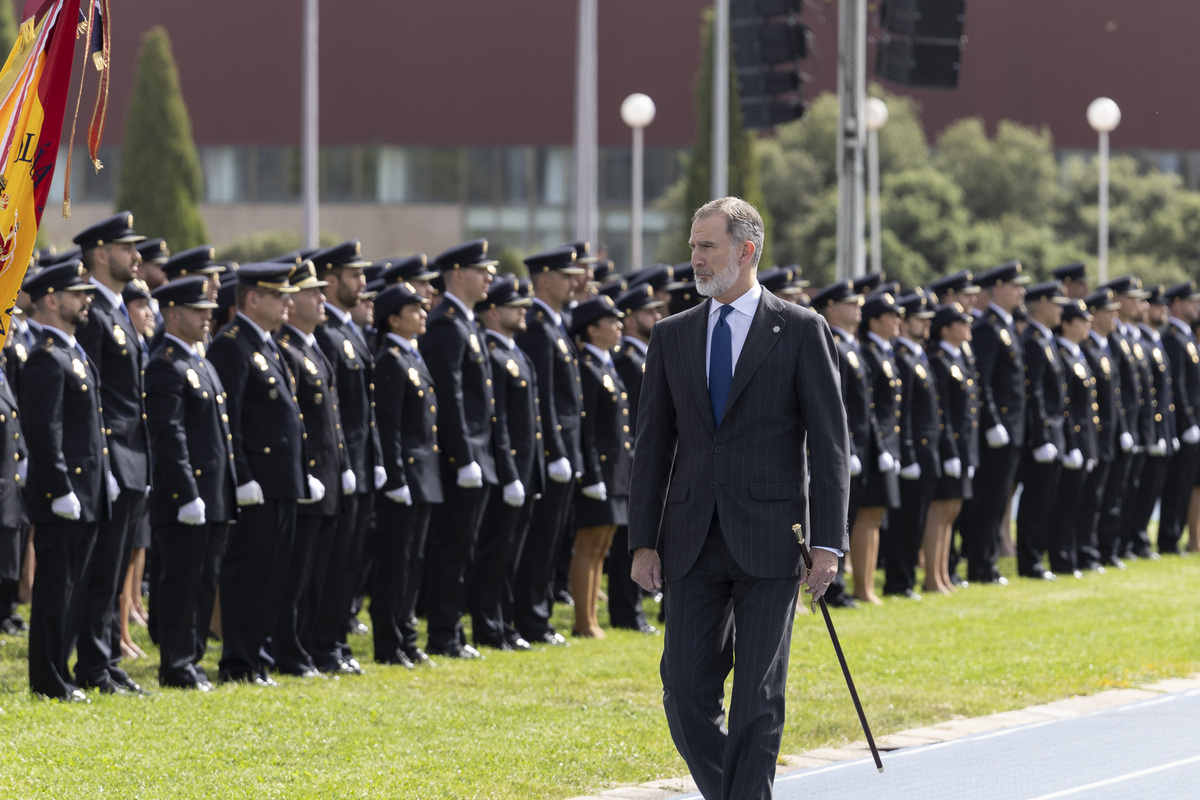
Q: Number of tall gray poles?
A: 4